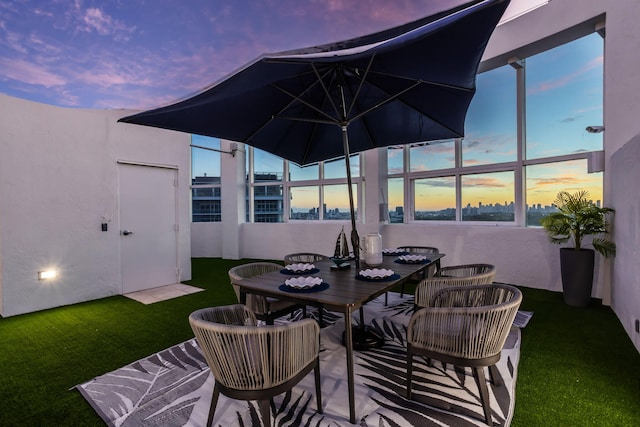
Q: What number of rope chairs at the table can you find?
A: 6